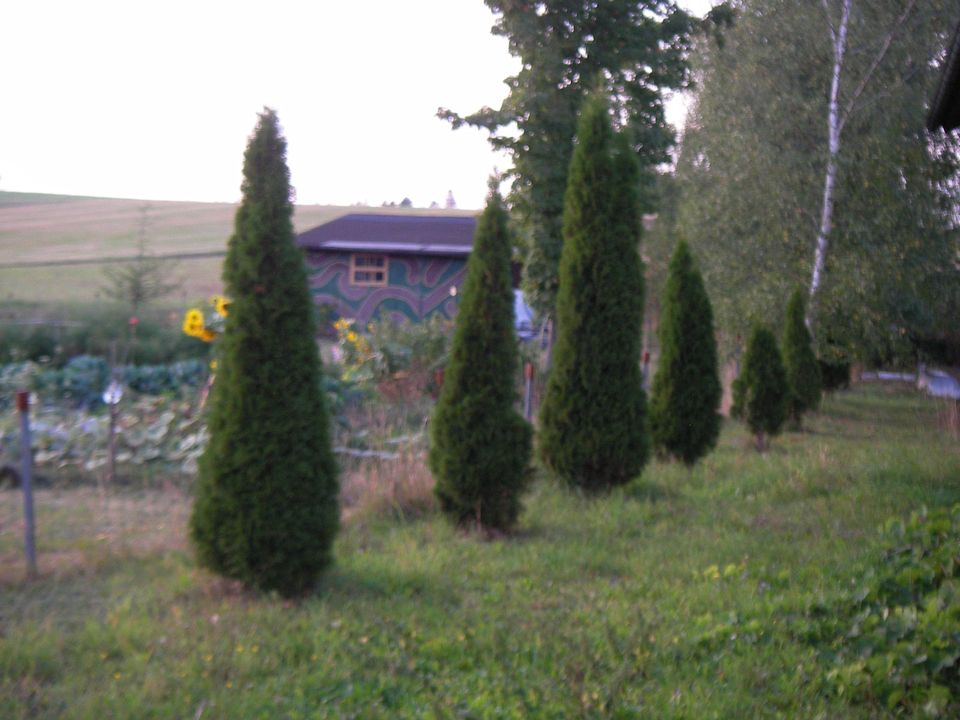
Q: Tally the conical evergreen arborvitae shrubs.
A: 6